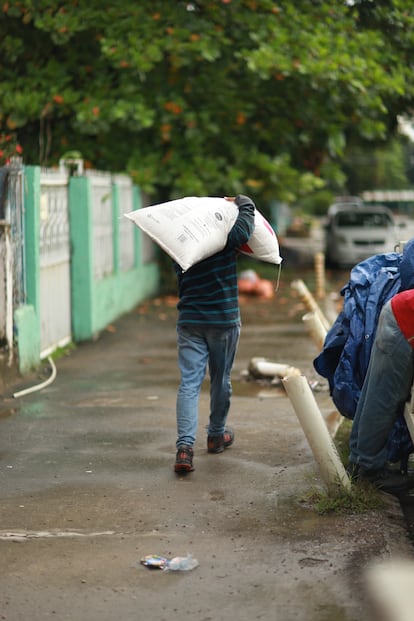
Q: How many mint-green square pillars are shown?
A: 4